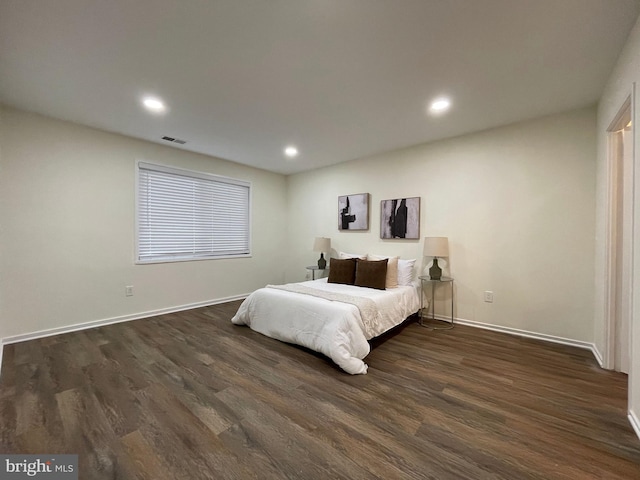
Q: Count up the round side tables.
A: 2